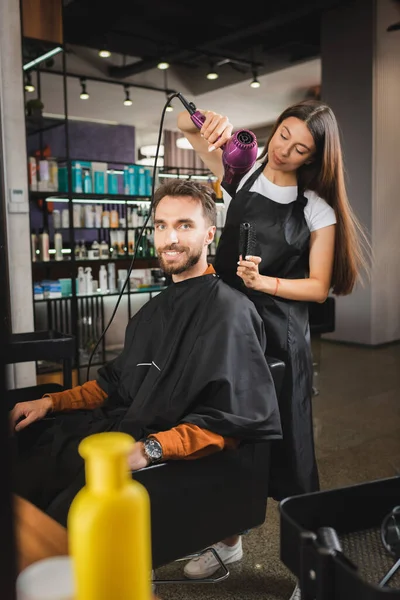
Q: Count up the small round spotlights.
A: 8